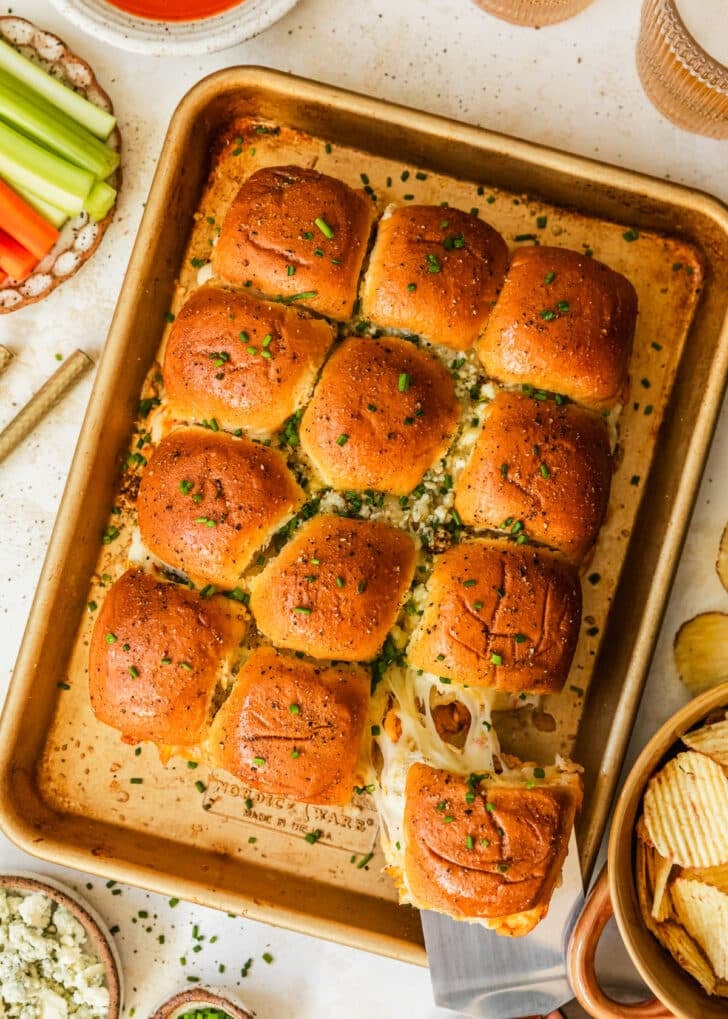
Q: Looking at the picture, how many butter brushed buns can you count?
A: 12